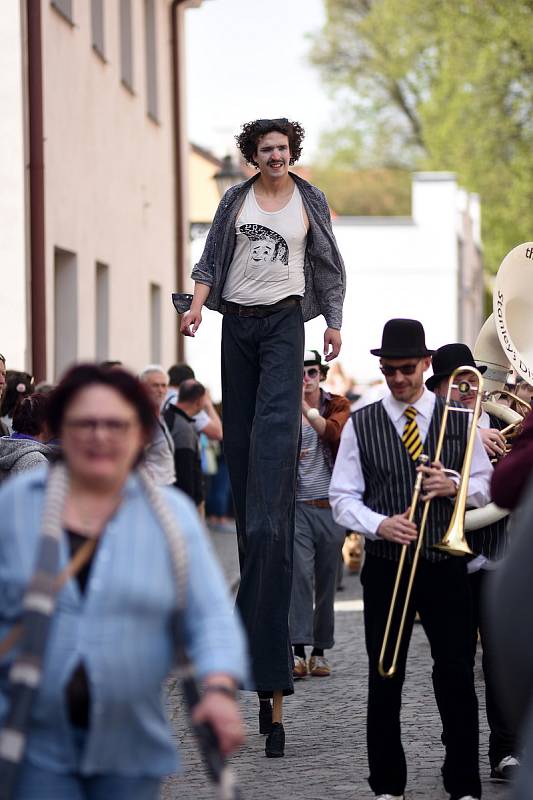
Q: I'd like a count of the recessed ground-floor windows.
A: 3